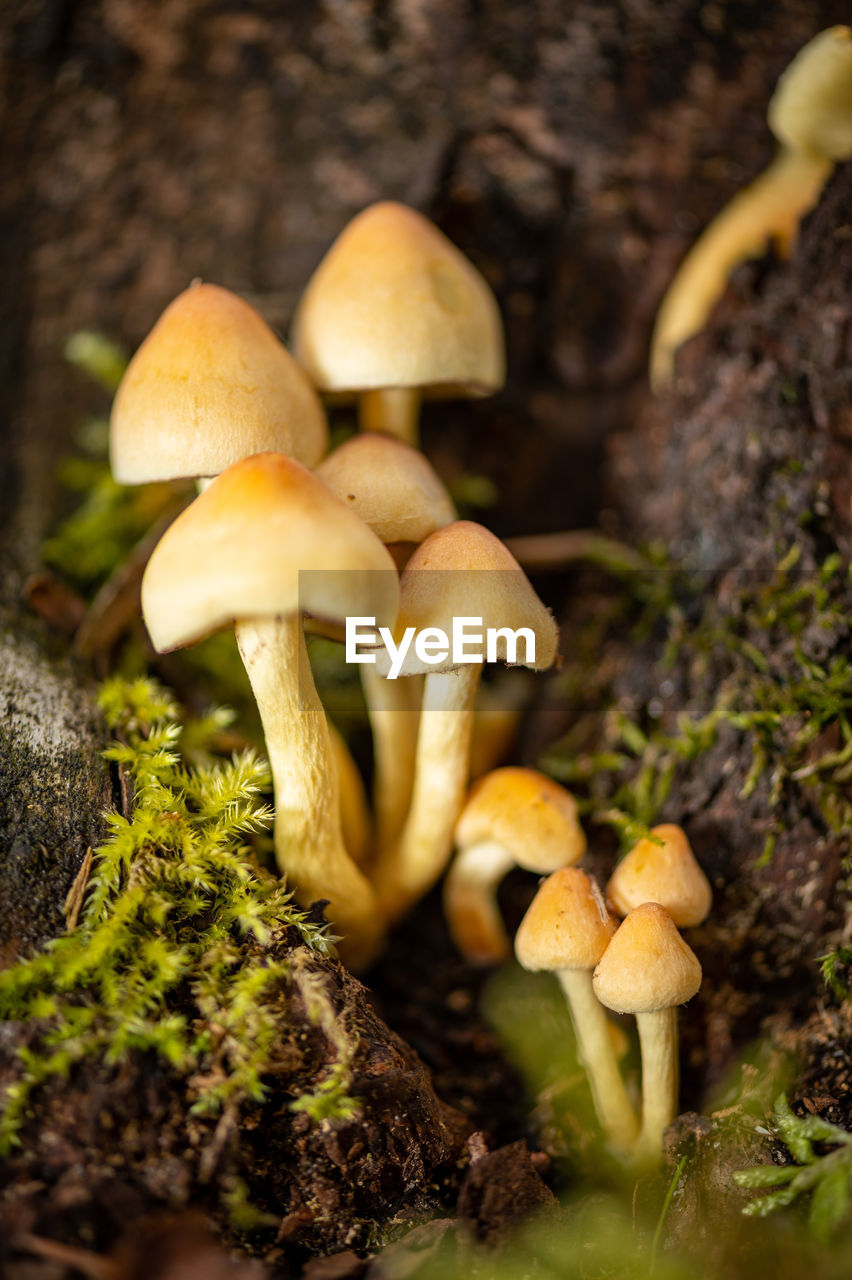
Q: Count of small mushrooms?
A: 4